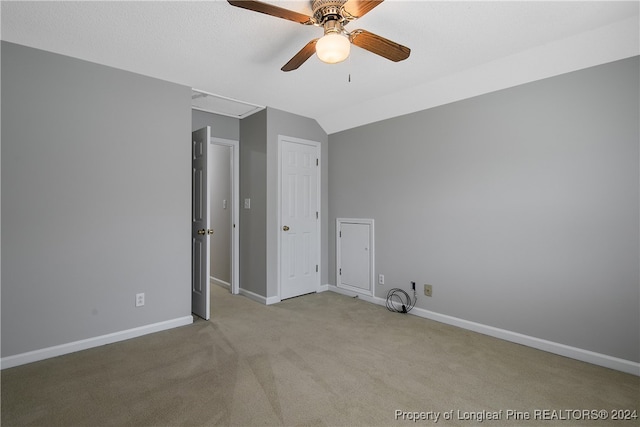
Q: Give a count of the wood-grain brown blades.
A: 4